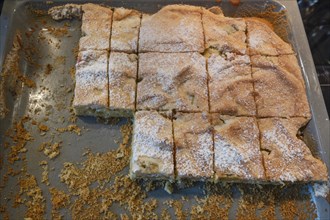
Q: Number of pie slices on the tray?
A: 14